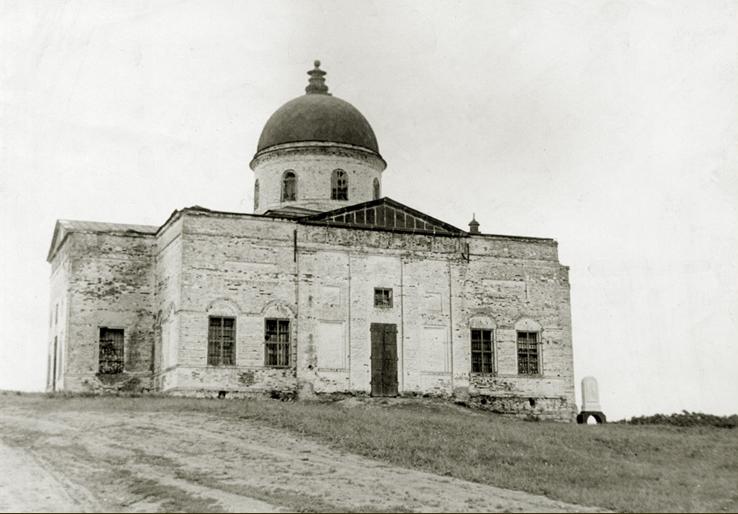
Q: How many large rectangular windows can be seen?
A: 5